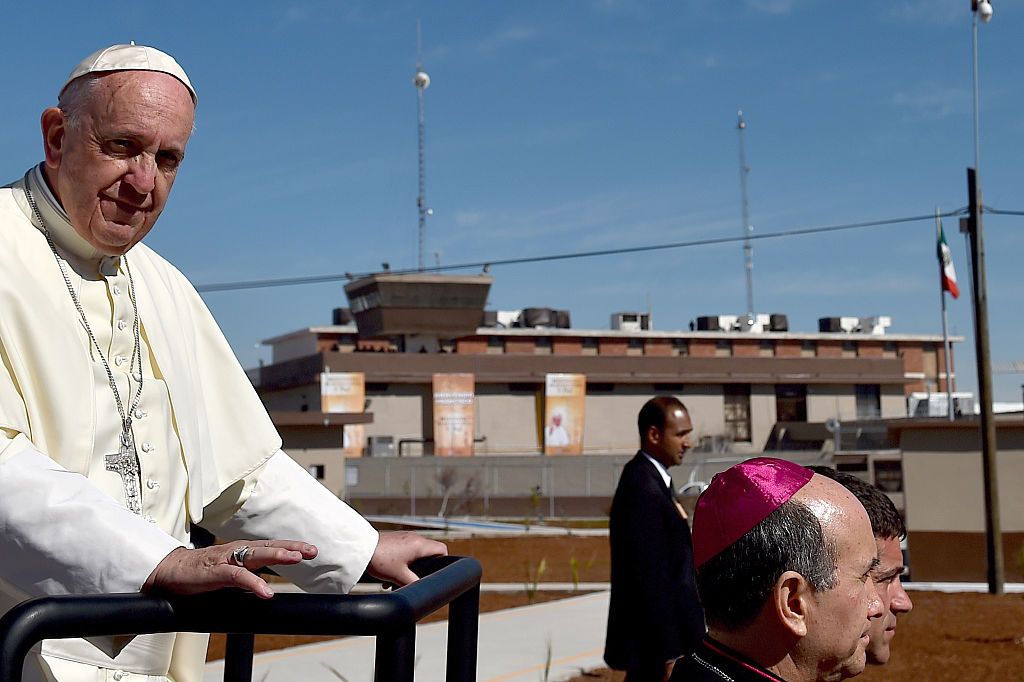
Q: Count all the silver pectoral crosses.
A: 1